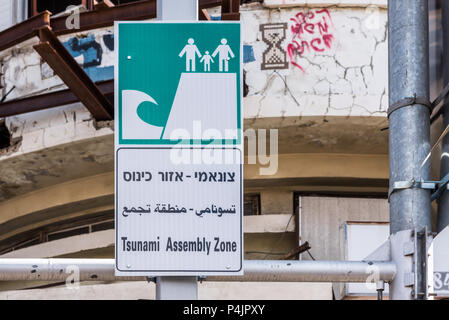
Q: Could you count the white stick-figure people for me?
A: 3